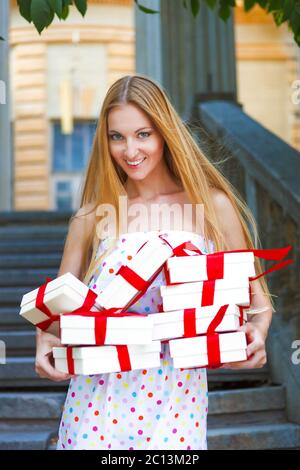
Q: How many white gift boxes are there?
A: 8